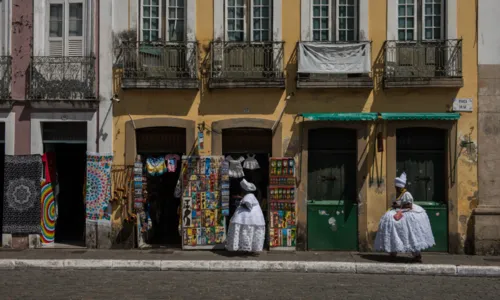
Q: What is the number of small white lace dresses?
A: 2